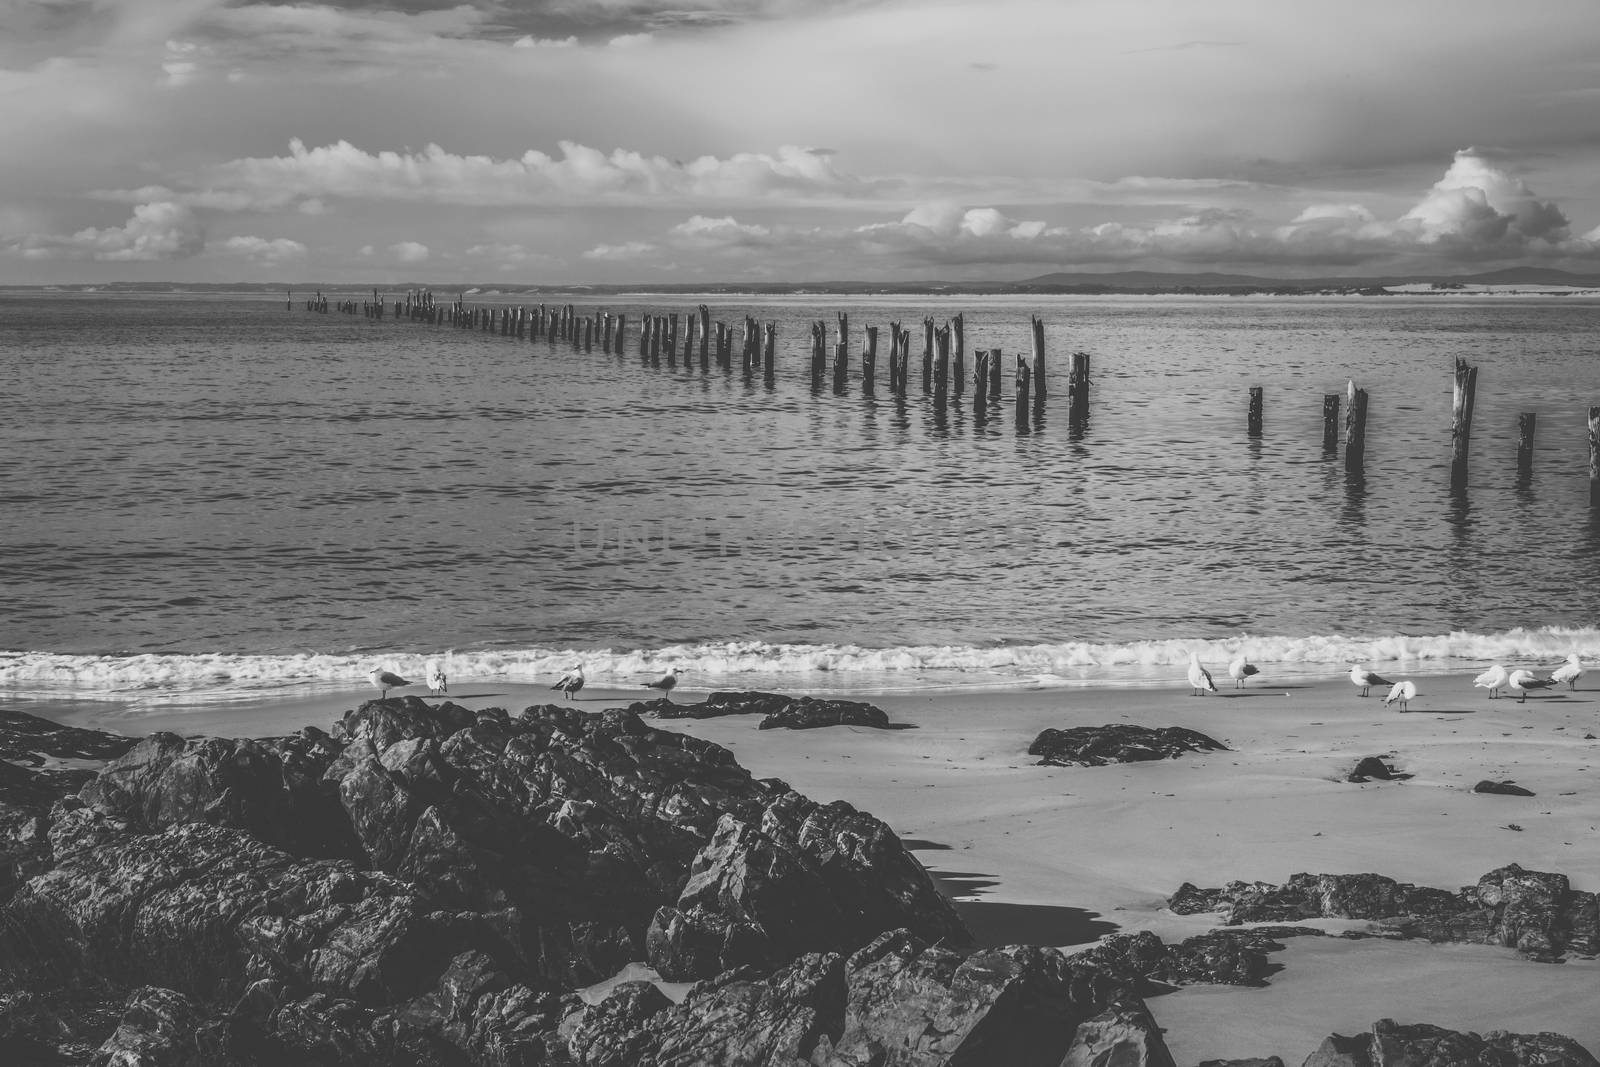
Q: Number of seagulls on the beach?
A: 11